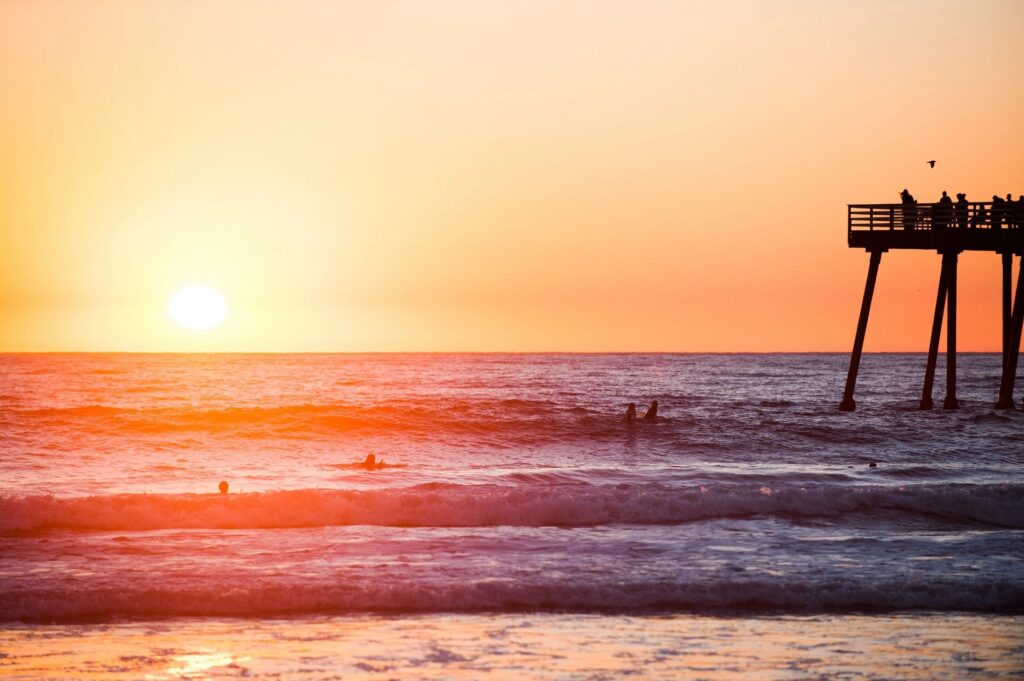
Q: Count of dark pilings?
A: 5